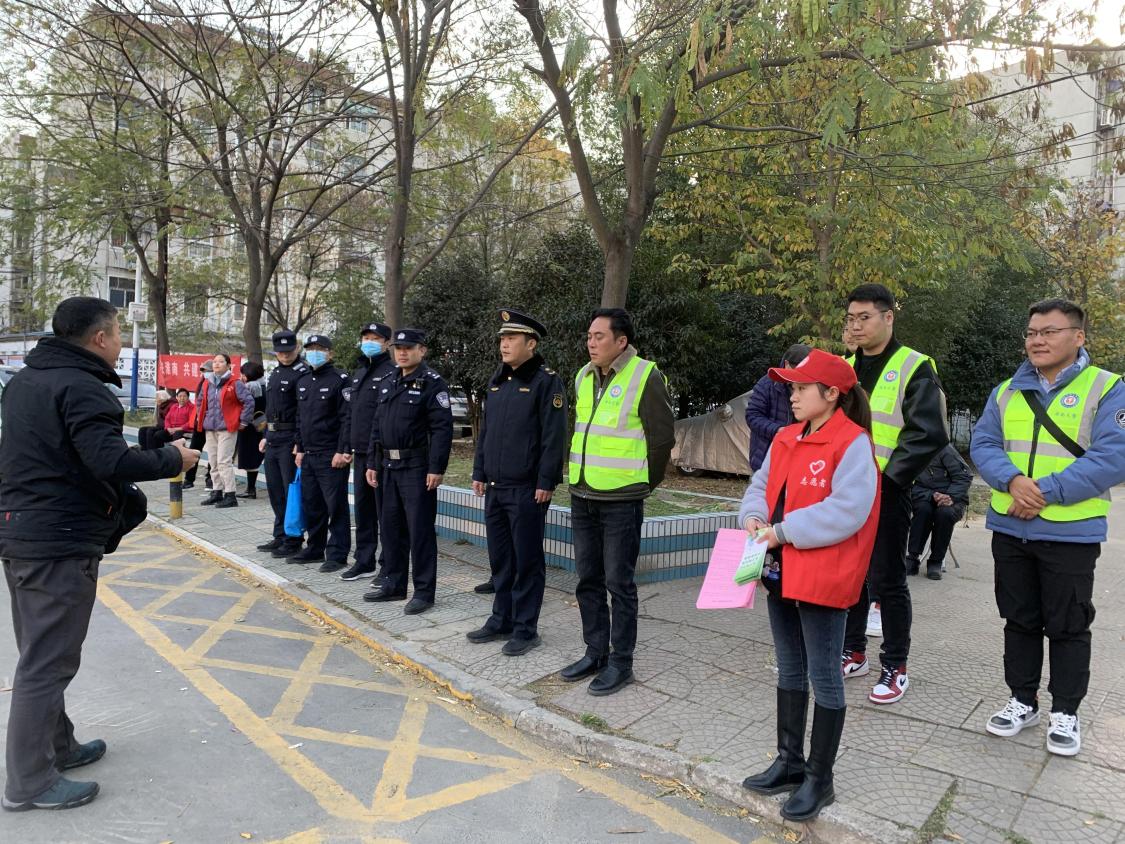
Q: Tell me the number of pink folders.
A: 1